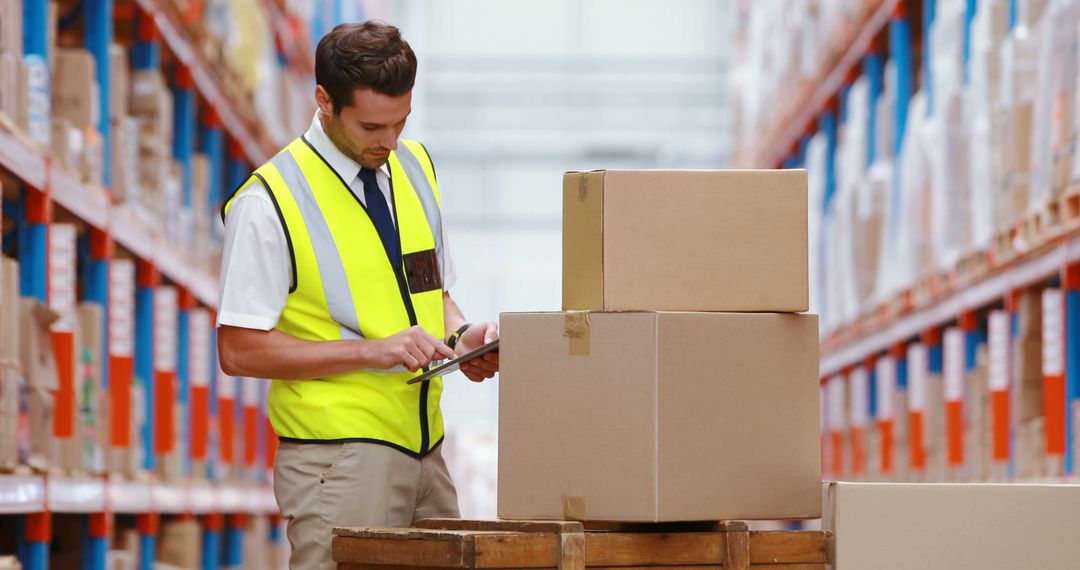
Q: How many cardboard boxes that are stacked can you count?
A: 2